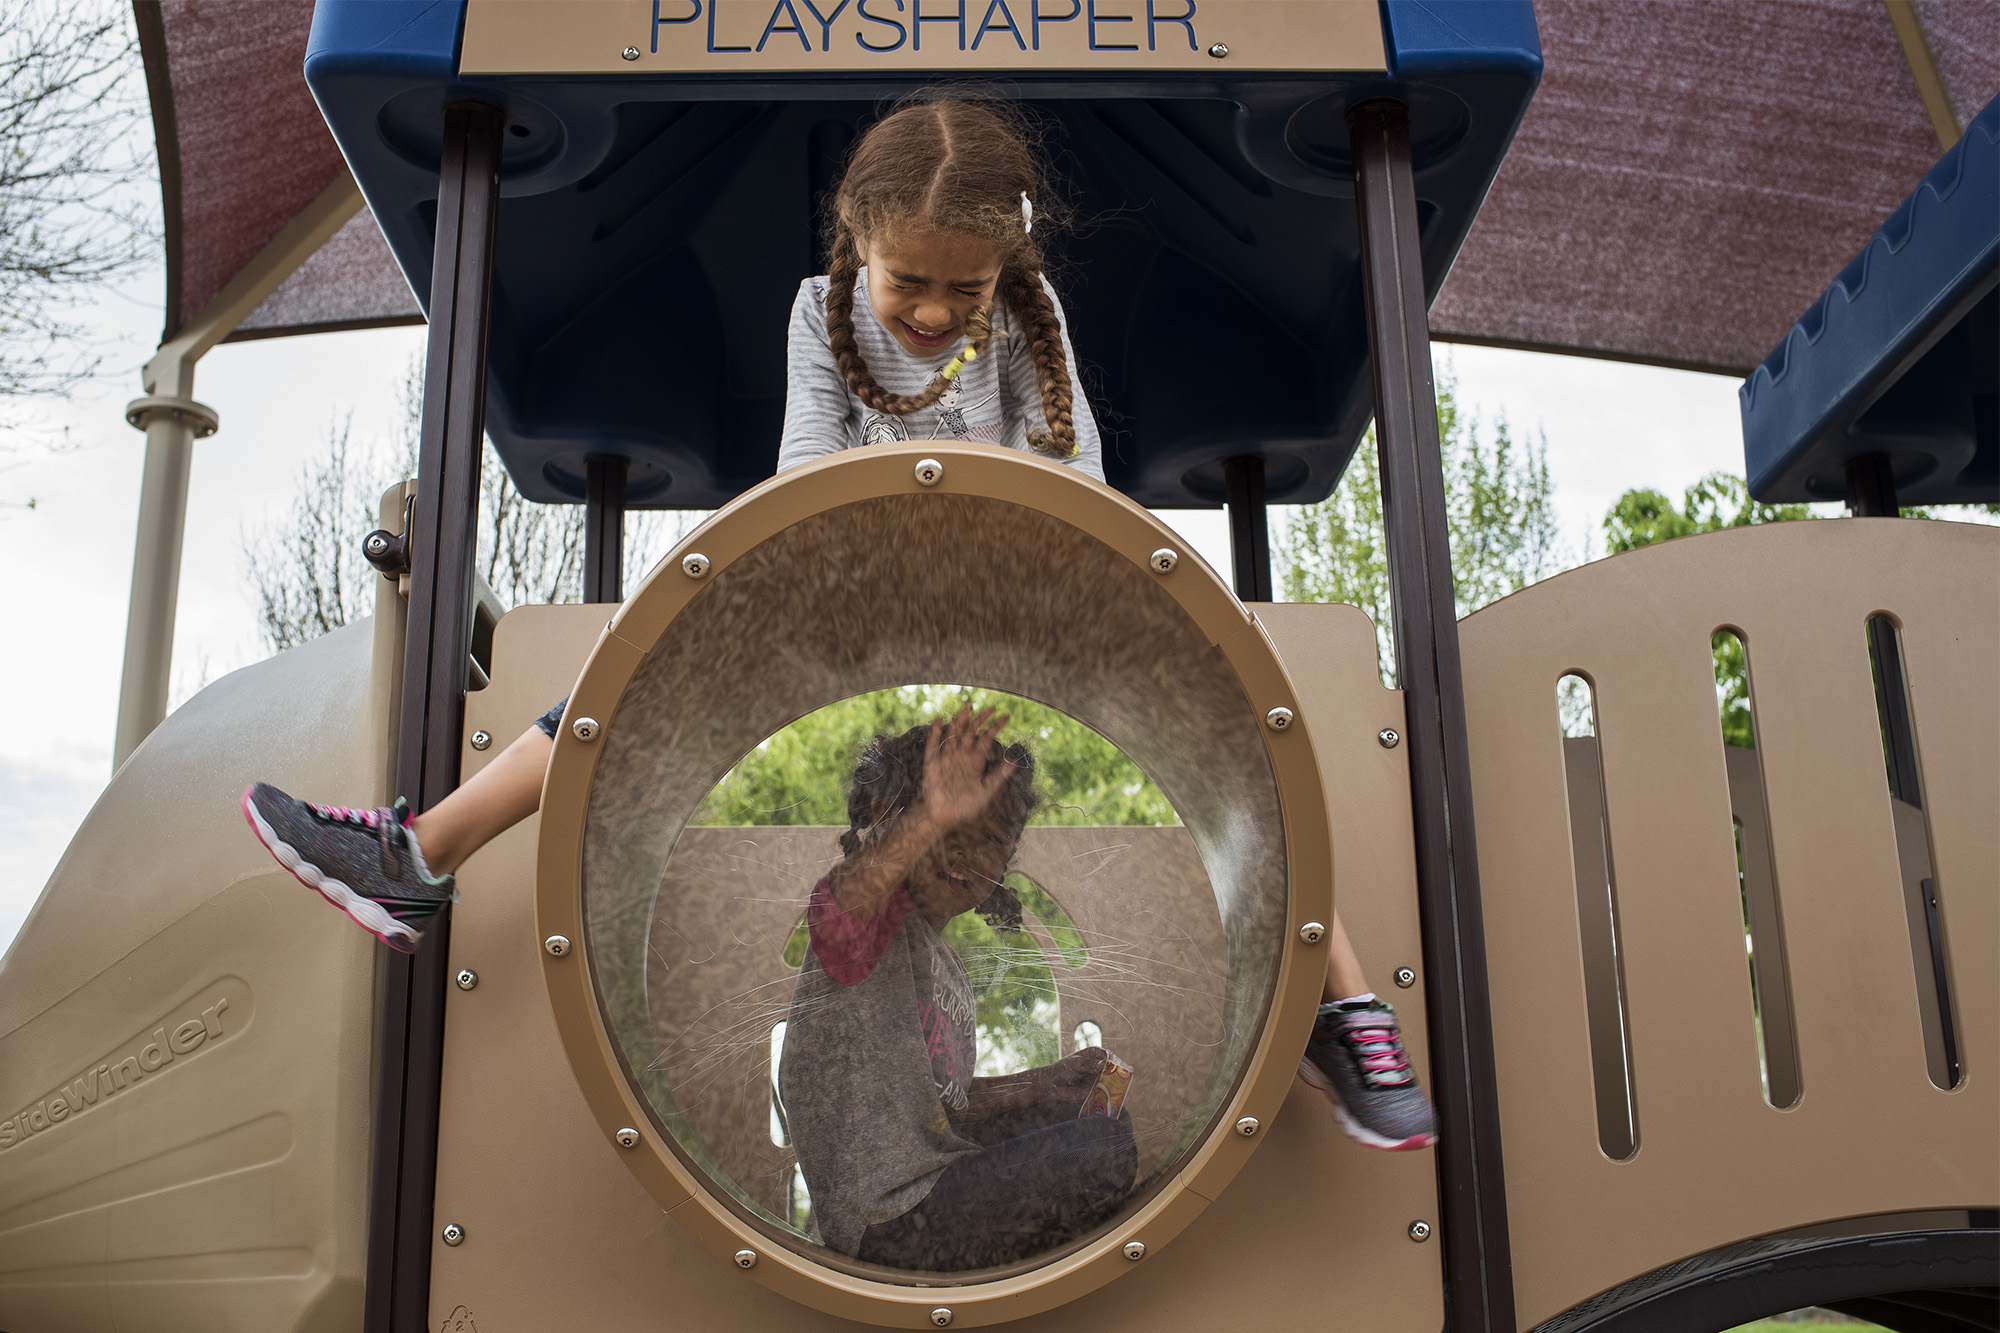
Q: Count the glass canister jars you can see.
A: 0